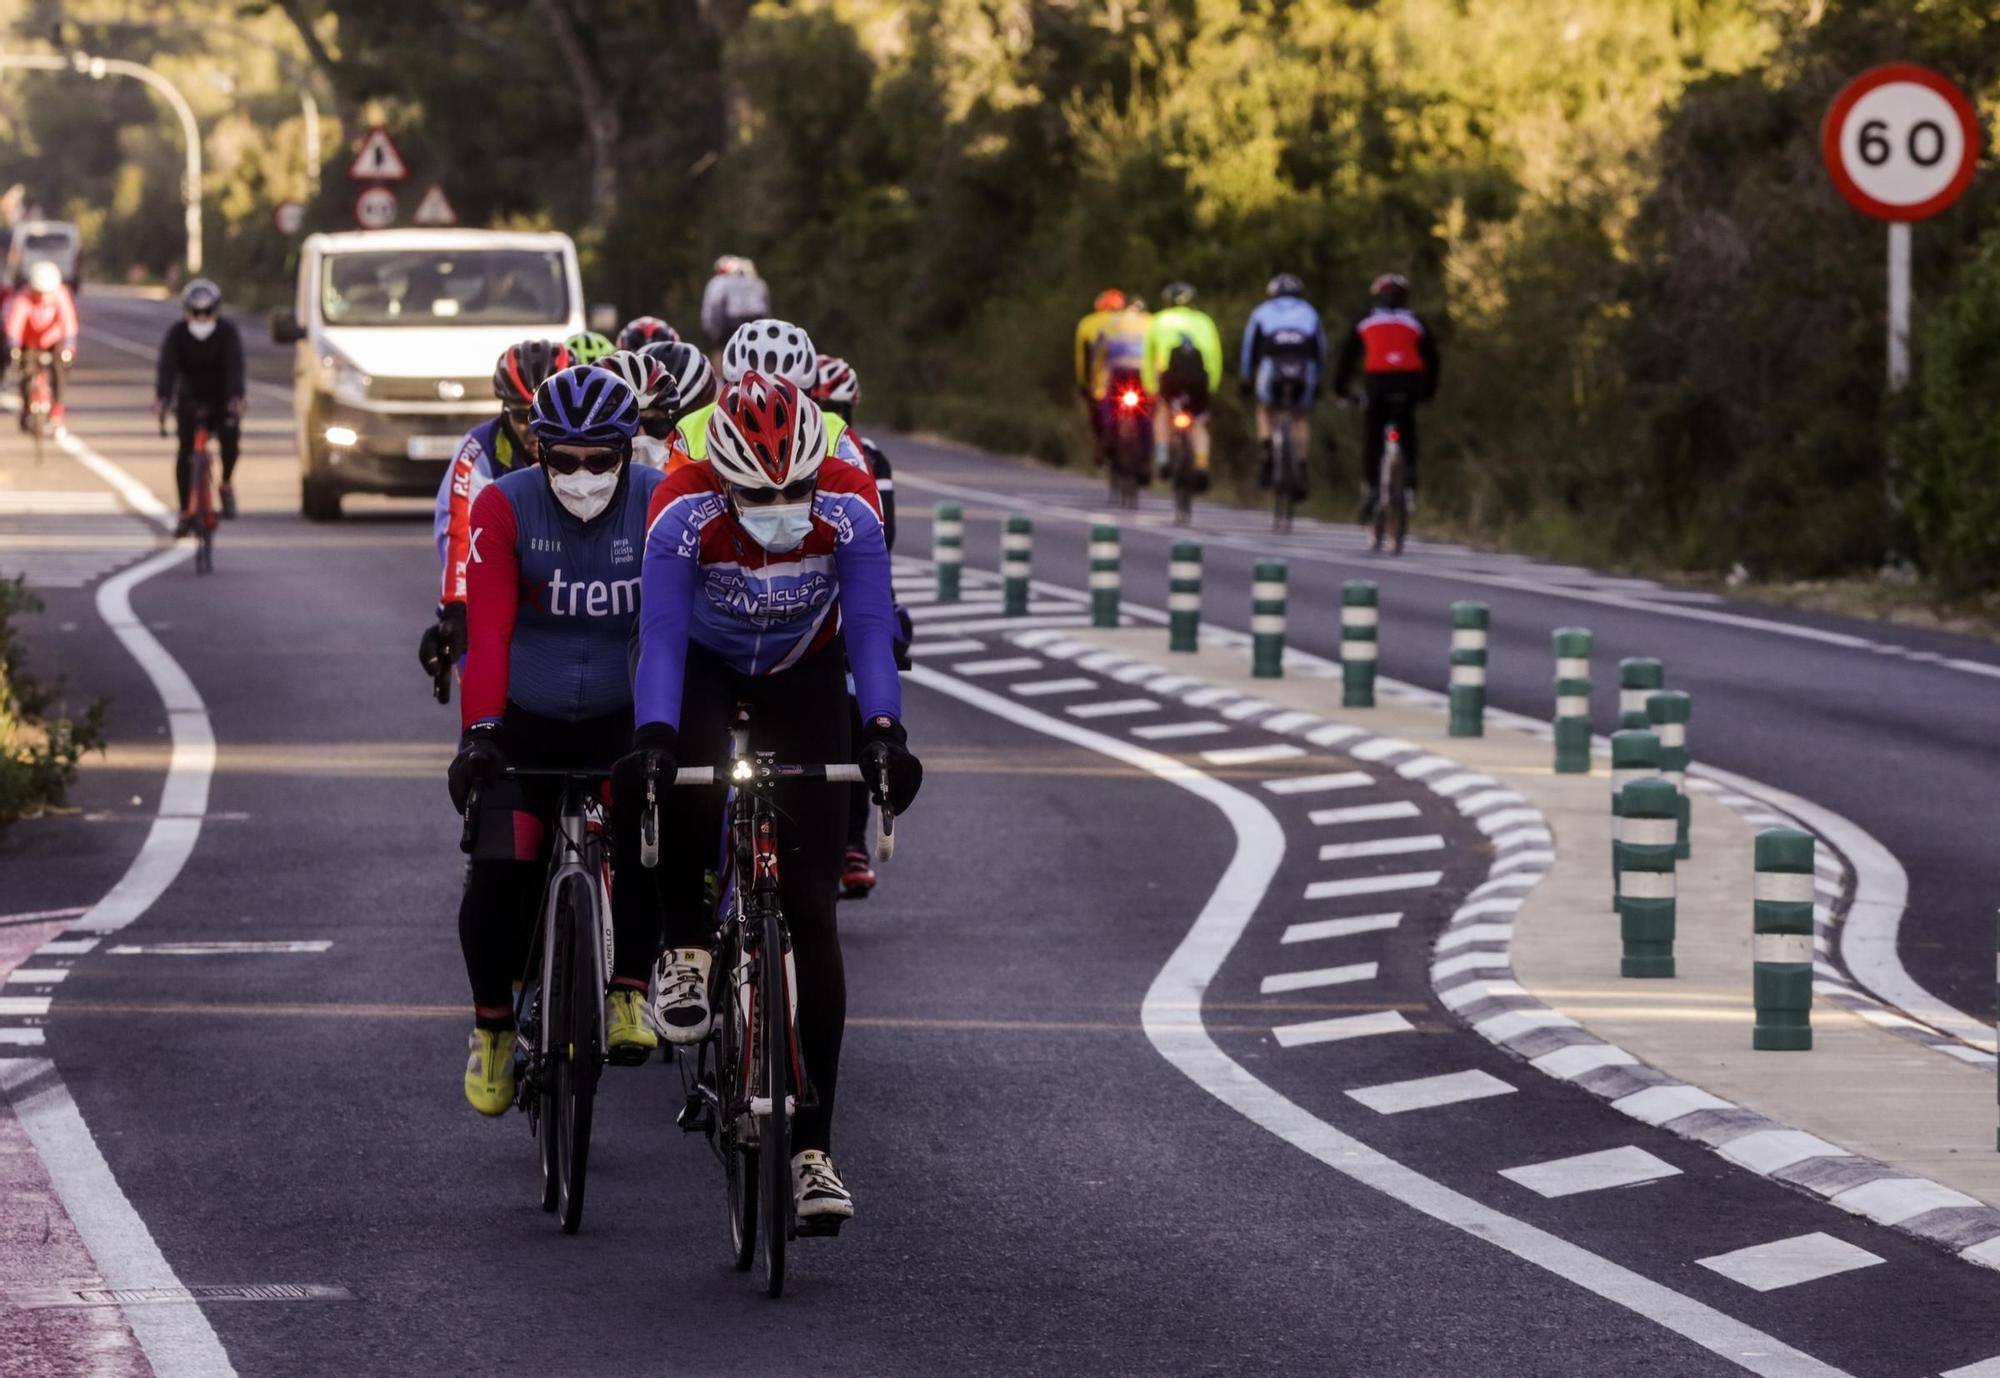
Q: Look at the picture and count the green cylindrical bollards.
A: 13